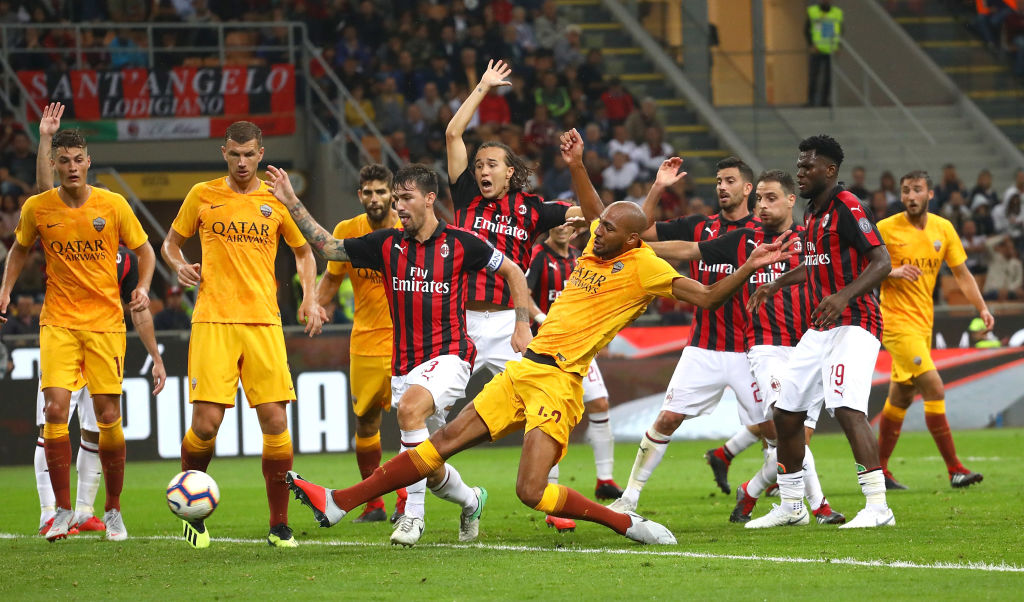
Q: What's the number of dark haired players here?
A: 9